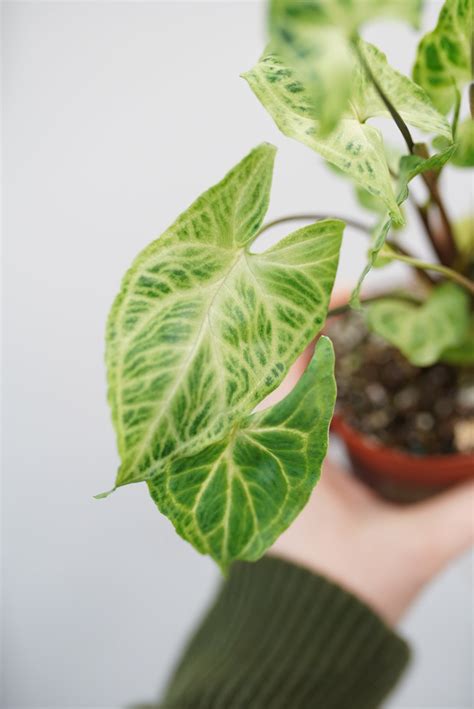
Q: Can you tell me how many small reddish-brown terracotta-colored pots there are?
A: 1